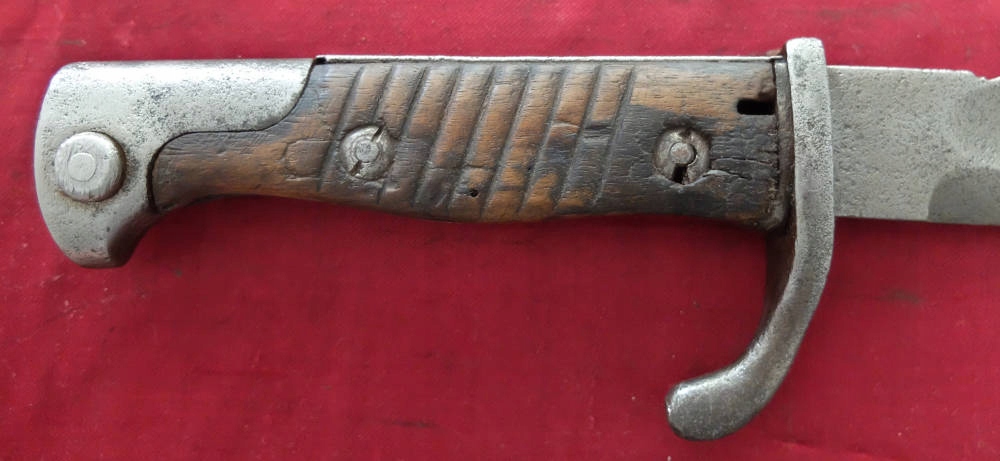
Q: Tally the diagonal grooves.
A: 9